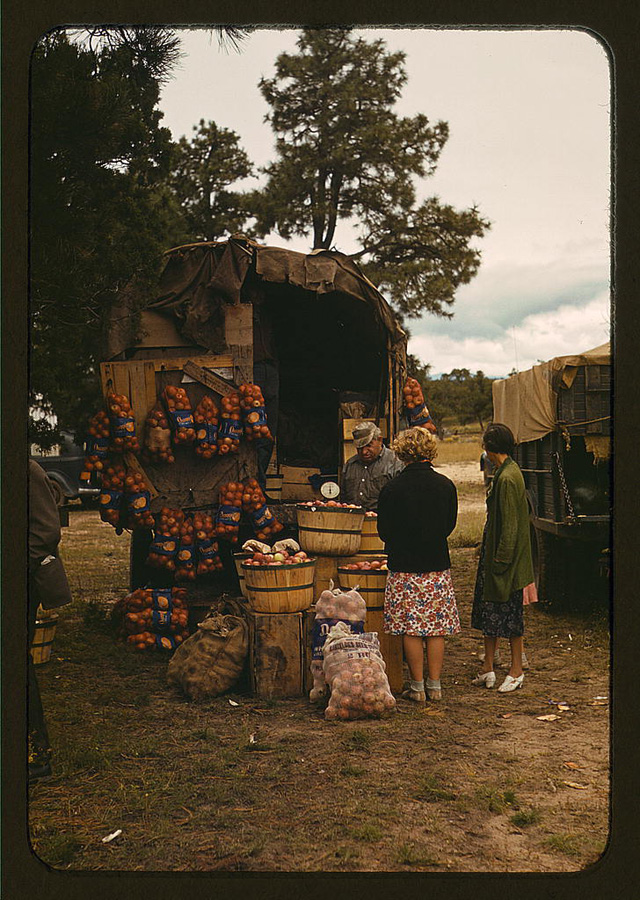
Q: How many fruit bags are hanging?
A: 15